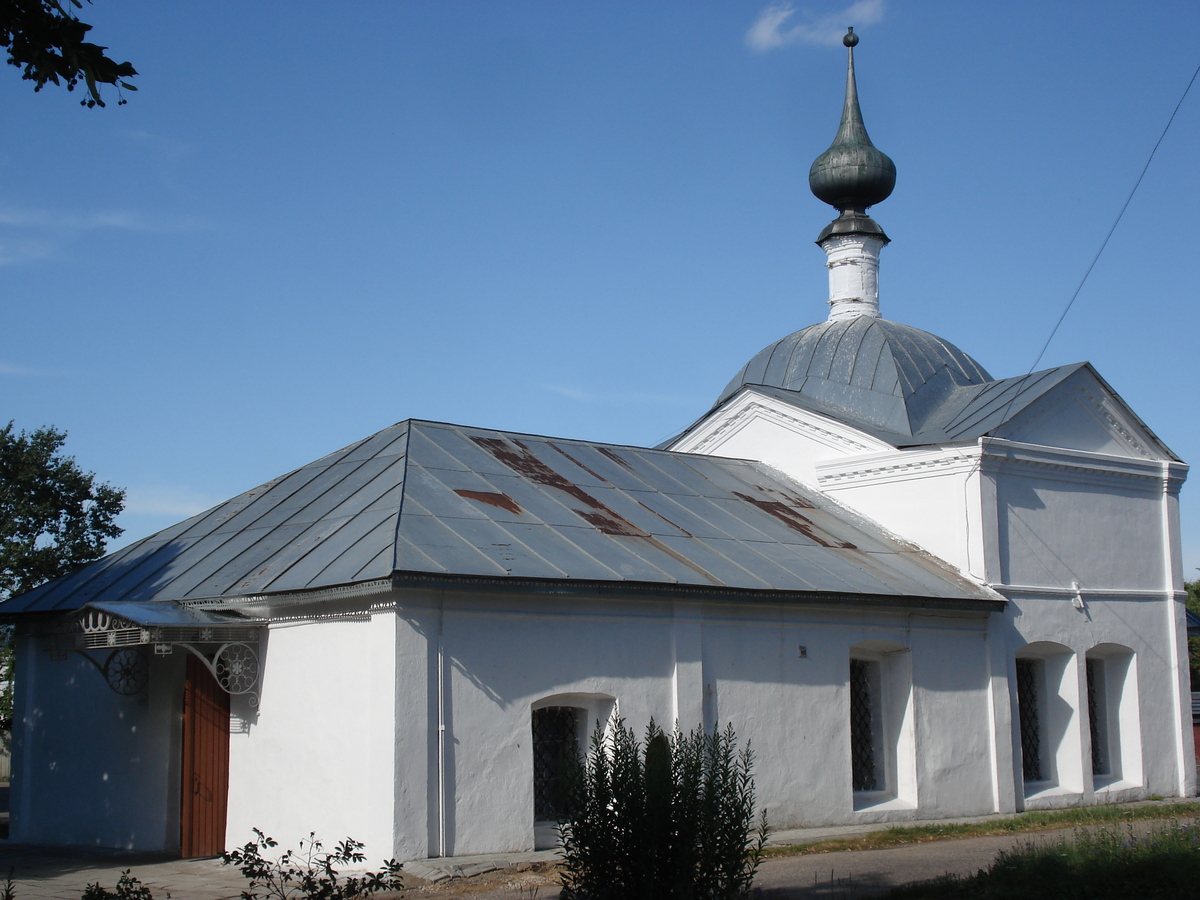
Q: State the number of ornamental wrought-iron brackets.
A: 2